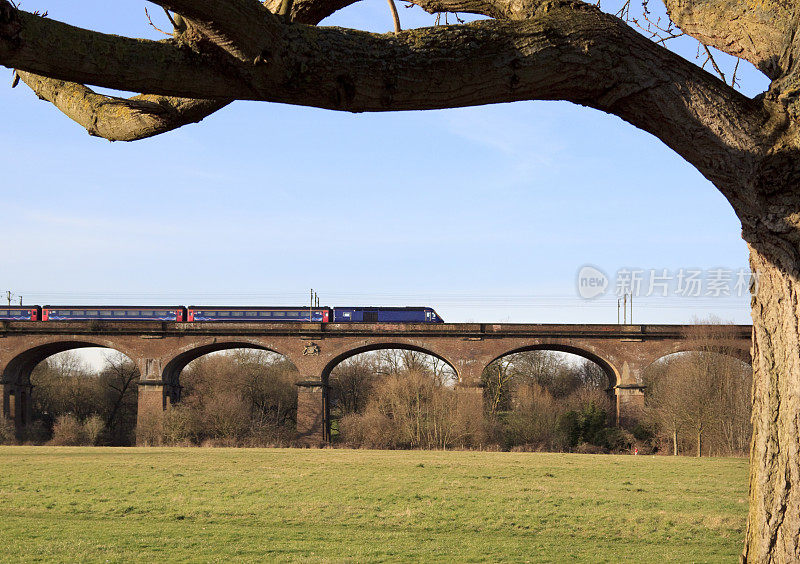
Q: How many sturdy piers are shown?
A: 5